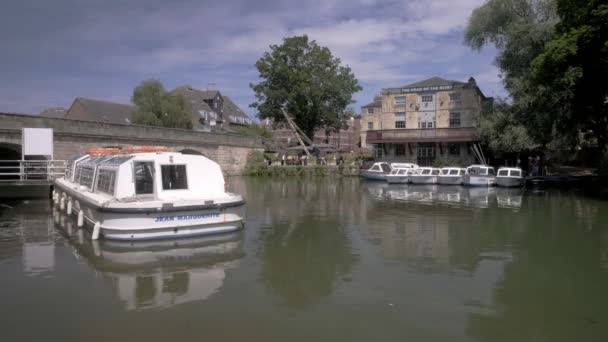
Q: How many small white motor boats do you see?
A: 6